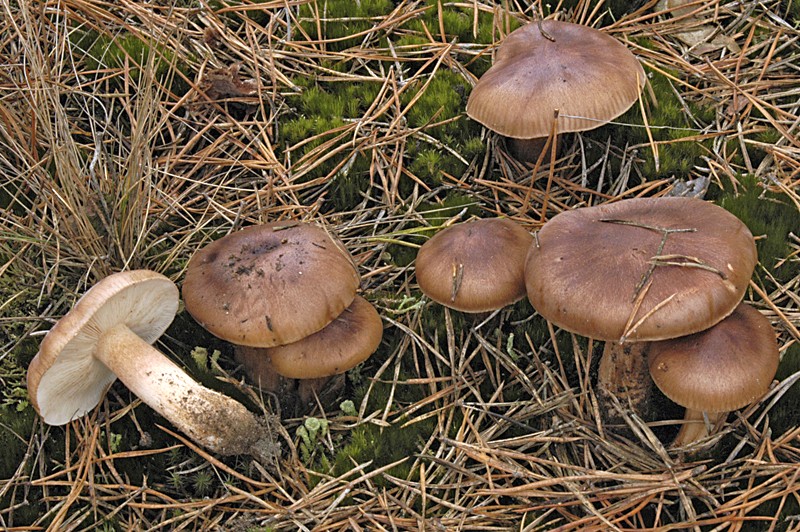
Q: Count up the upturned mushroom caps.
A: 1